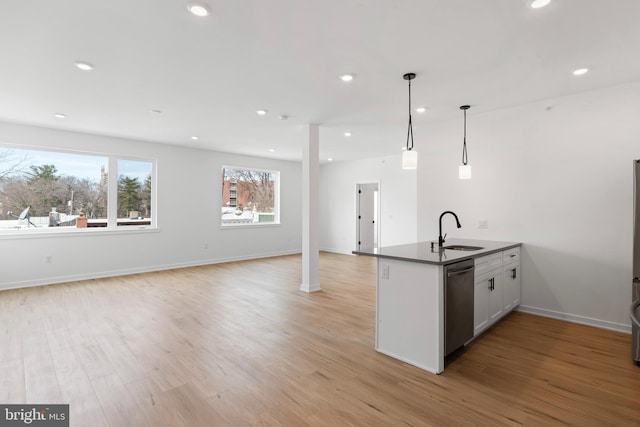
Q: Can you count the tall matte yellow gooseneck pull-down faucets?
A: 0